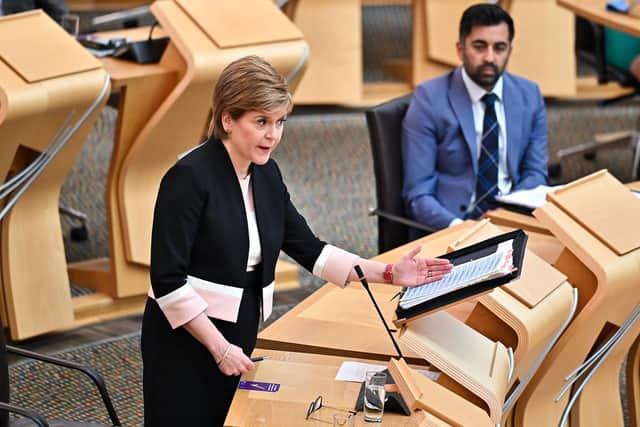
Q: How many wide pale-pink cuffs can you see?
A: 2